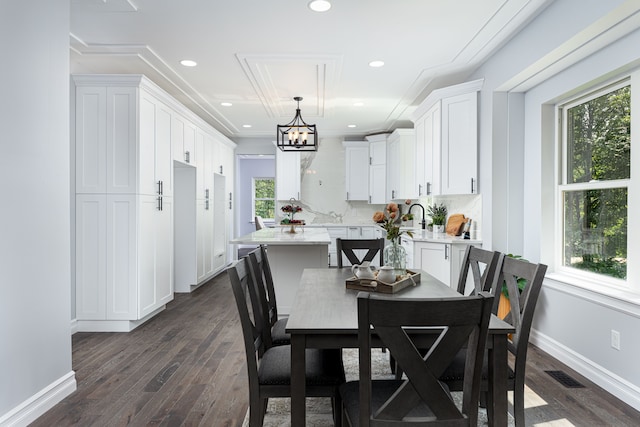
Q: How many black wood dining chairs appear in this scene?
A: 6